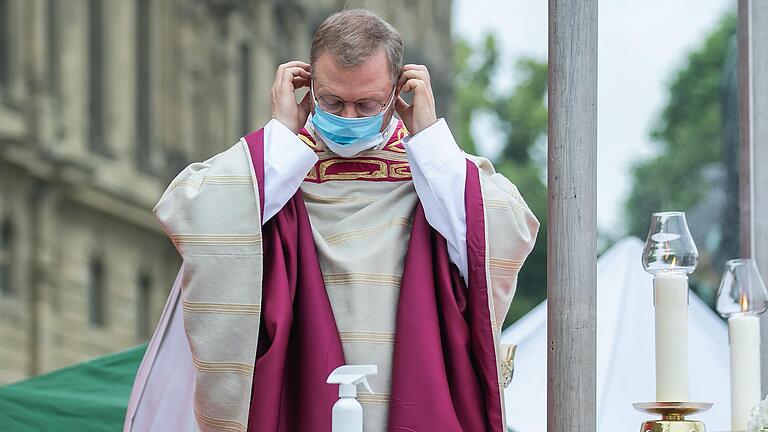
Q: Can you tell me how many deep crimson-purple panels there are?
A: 2